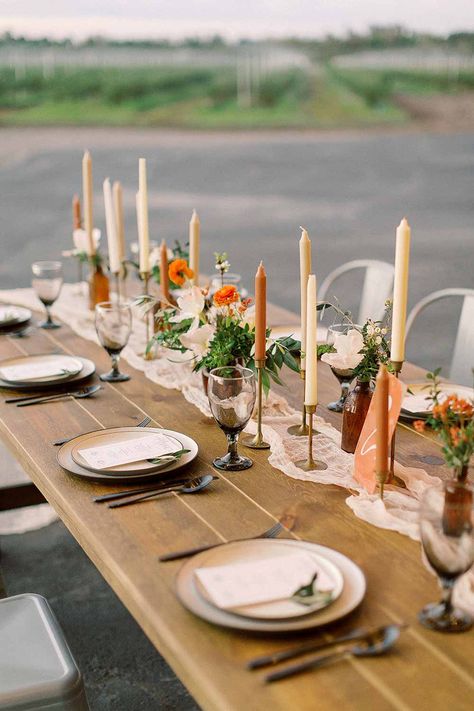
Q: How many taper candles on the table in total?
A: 13